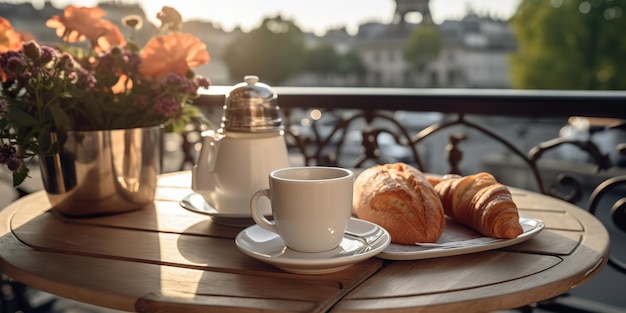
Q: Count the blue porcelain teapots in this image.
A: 0